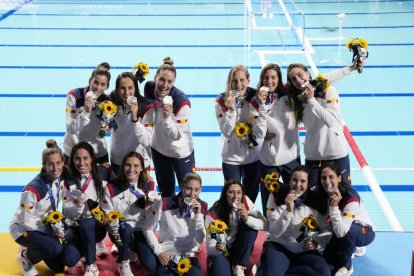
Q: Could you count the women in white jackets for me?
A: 13